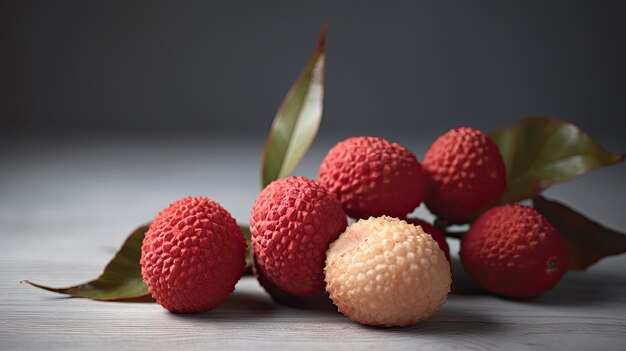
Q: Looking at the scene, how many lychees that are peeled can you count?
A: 1